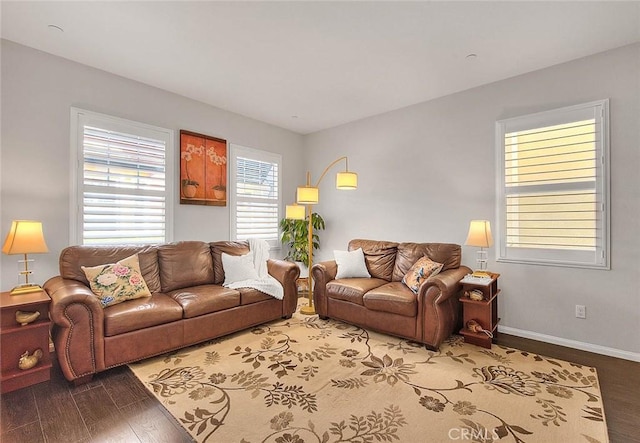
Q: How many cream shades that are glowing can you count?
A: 5